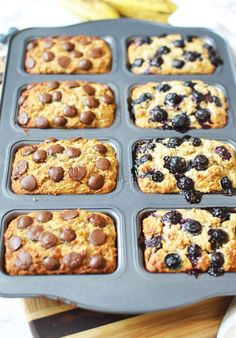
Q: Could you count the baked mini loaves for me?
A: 8